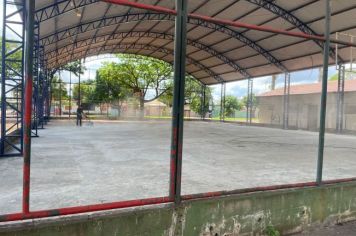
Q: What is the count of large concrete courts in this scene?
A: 1